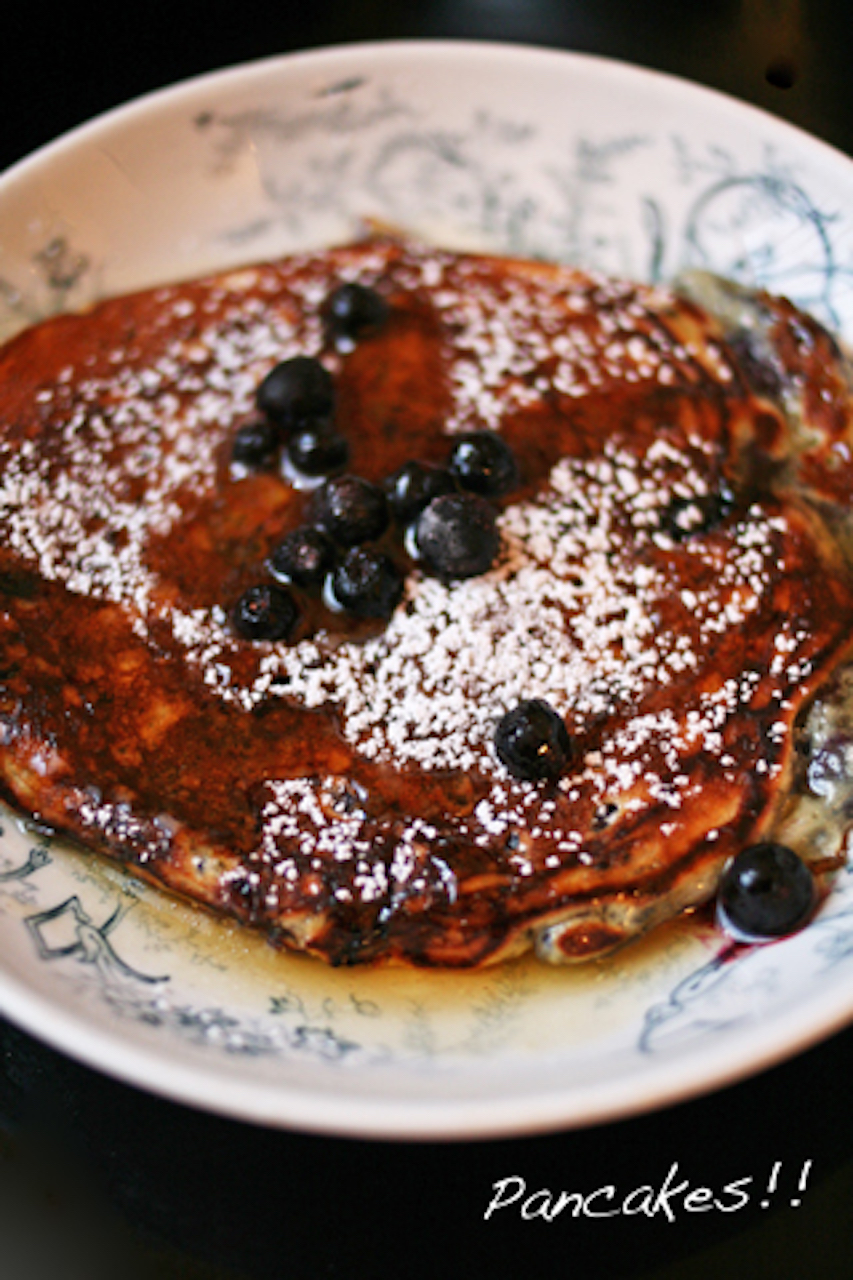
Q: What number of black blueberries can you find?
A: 13